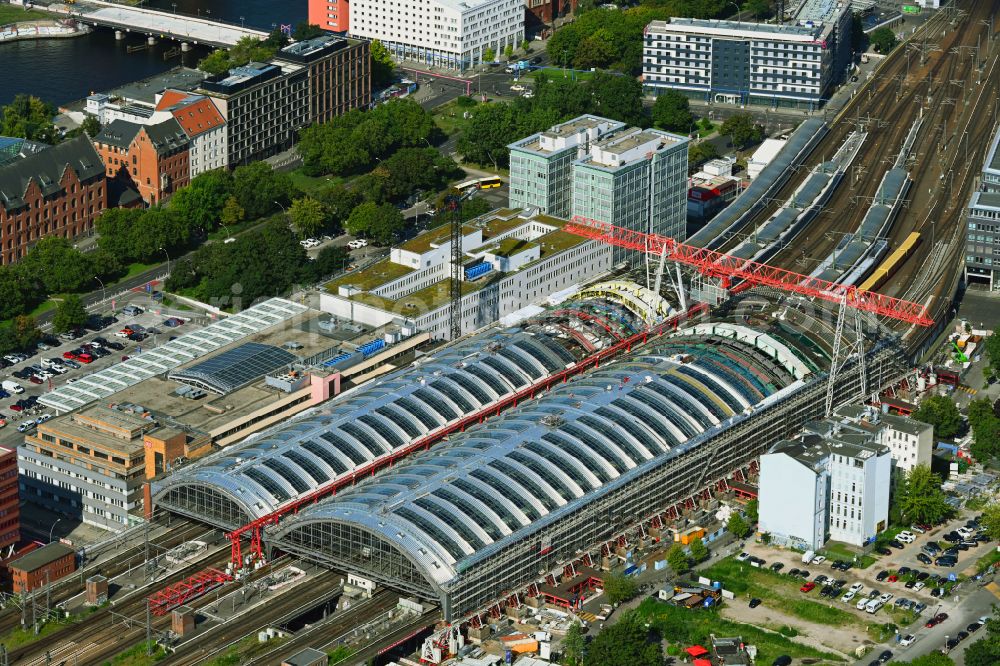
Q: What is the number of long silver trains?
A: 3